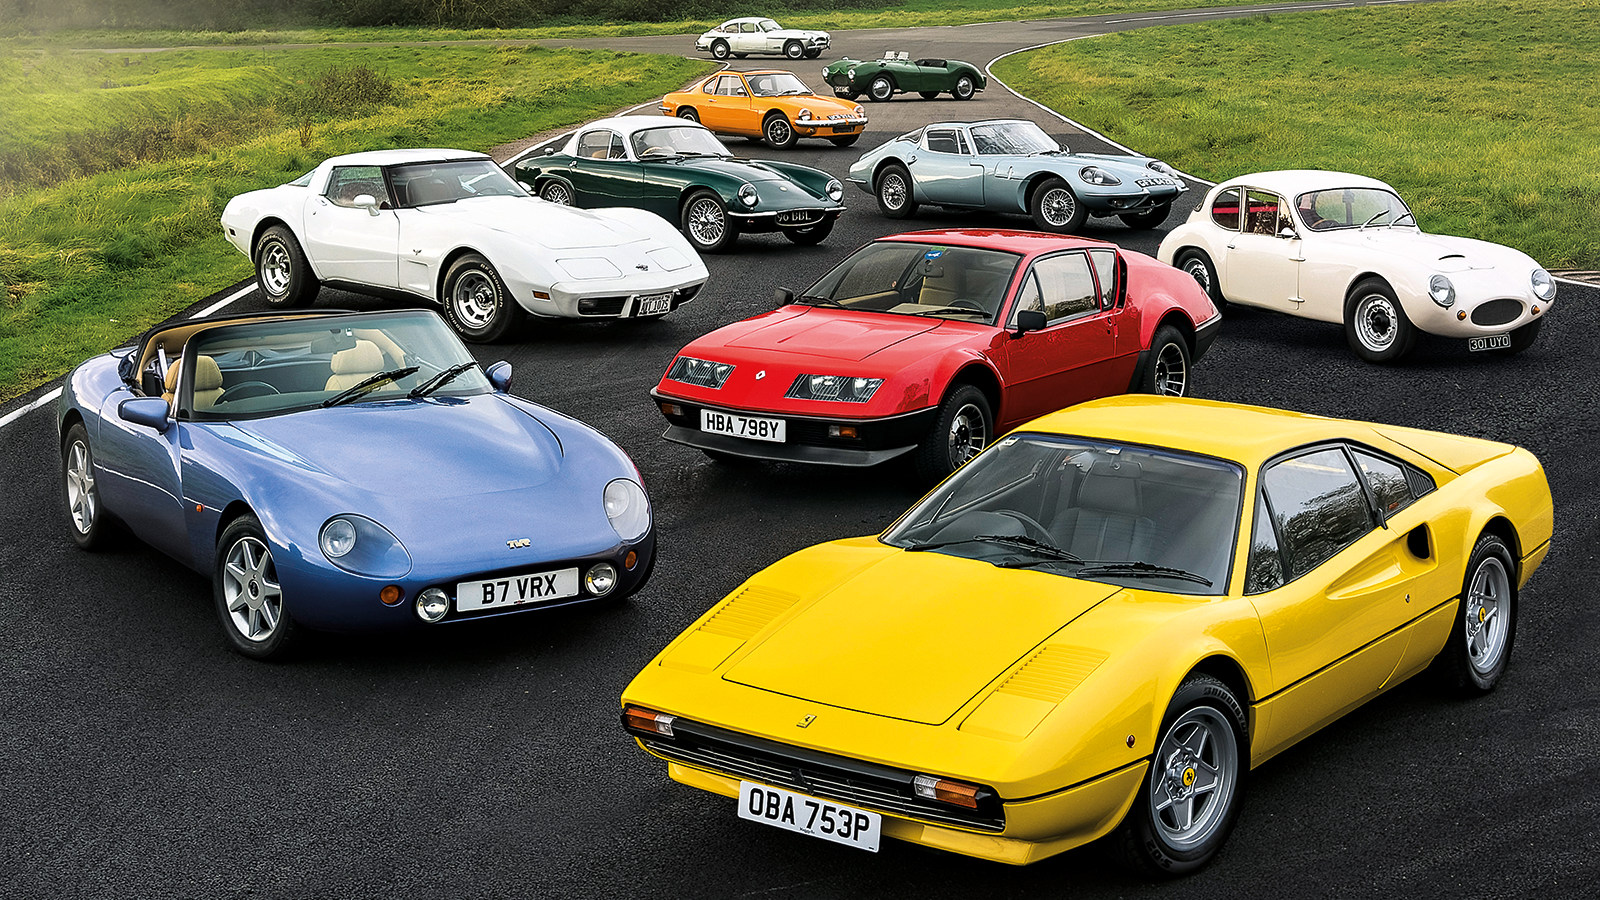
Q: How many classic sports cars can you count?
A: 10